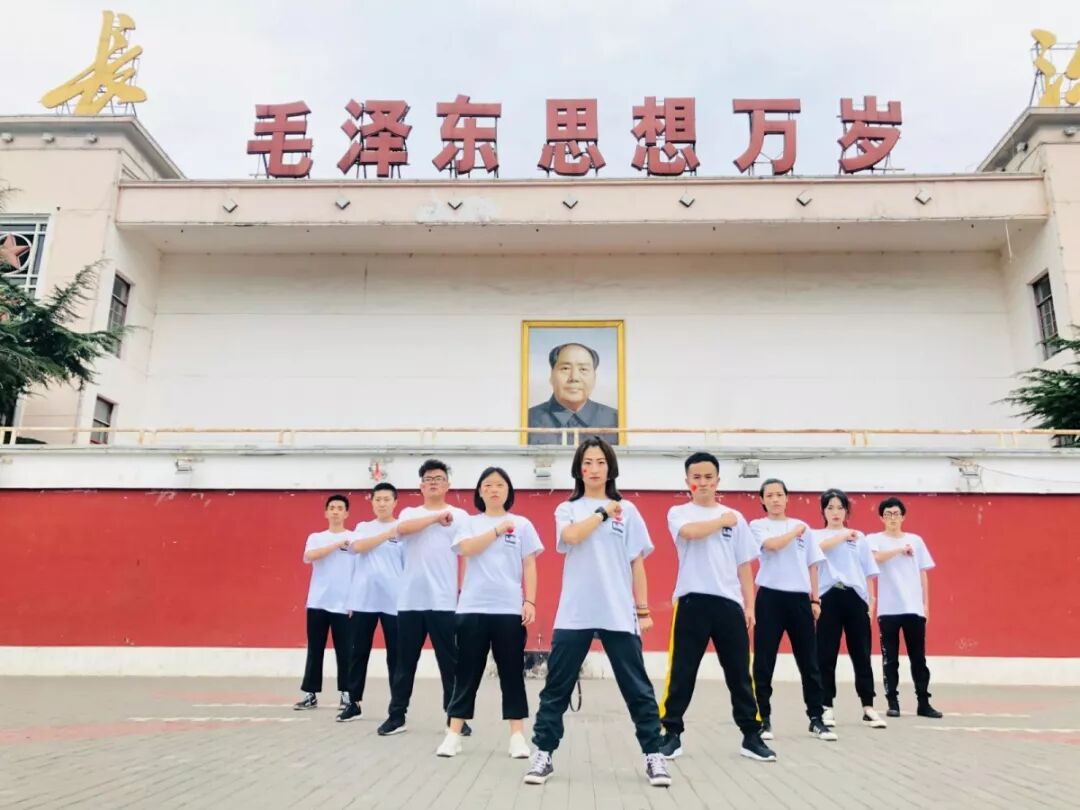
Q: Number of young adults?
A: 9